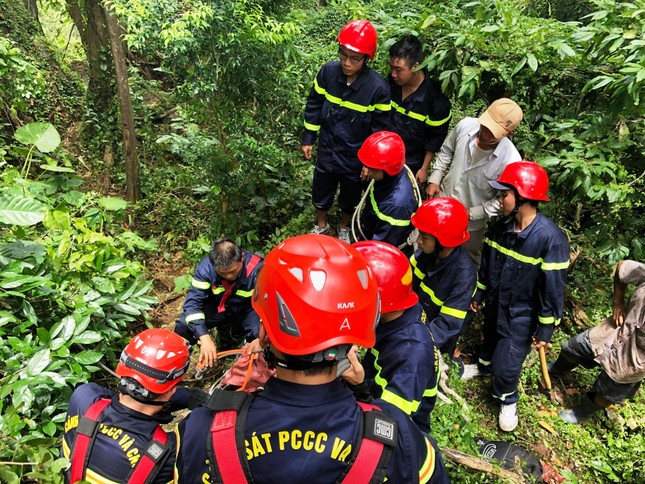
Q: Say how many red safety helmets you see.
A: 7